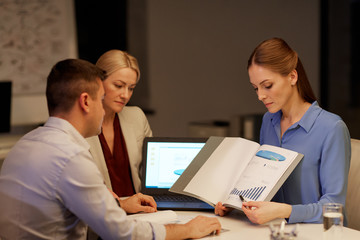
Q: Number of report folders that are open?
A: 1